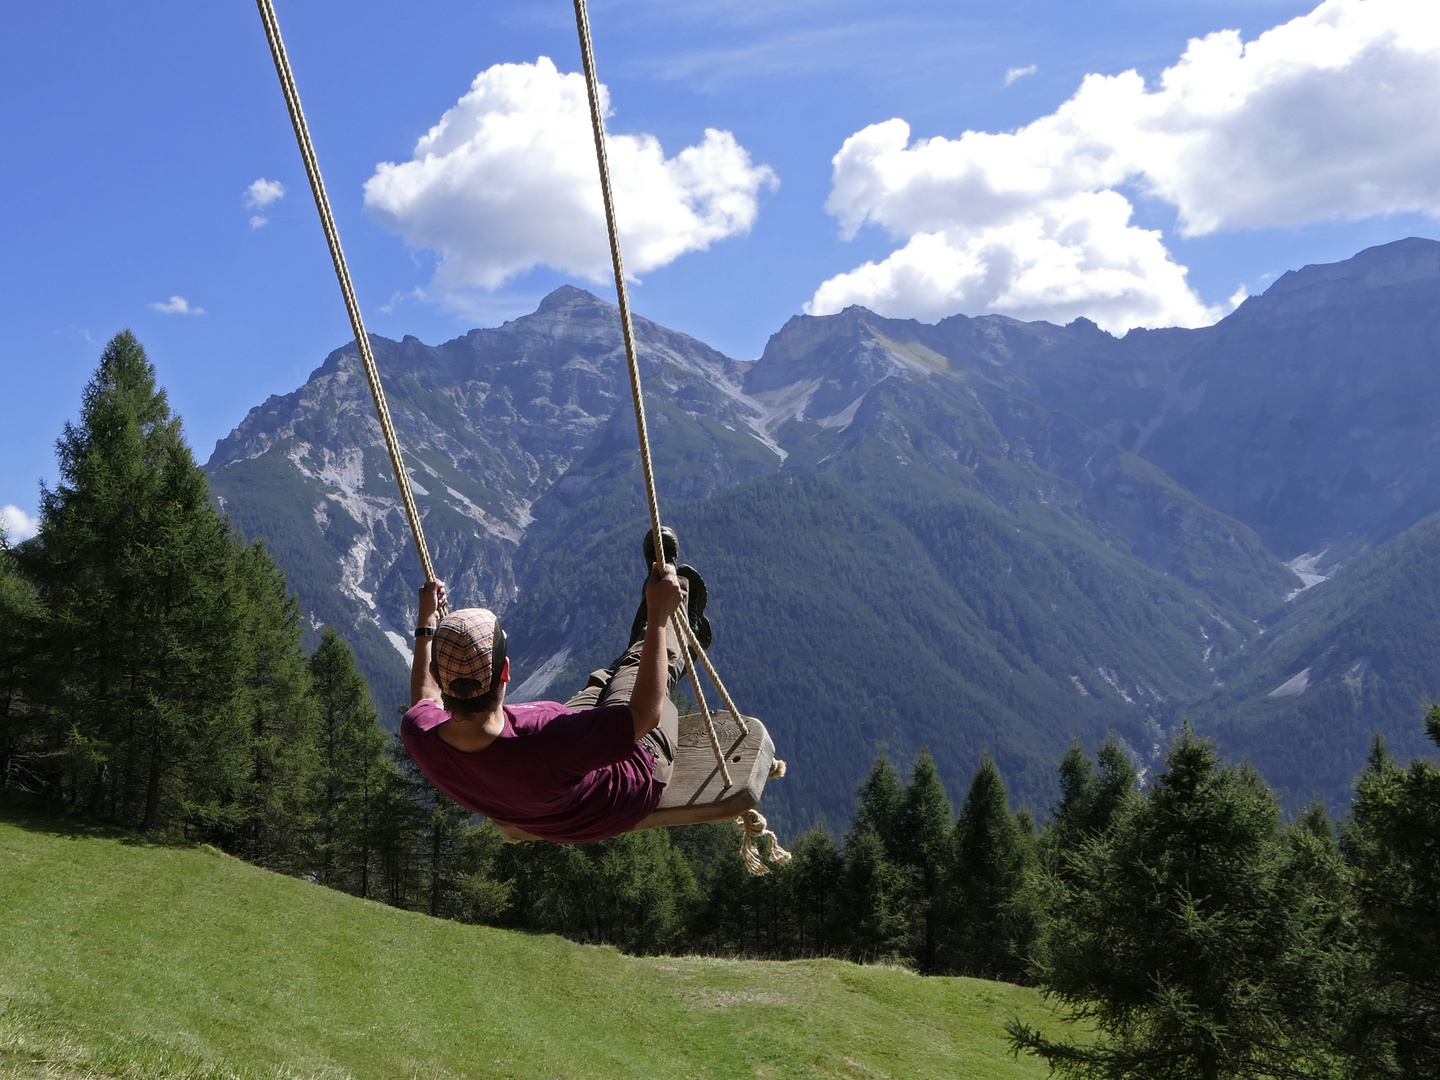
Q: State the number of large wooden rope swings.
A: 1